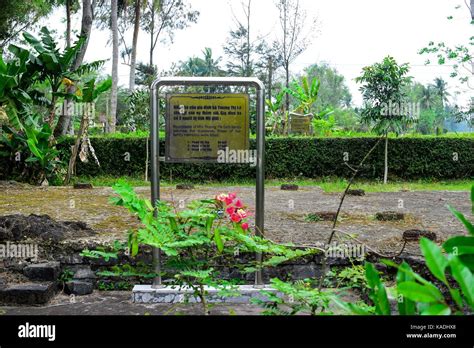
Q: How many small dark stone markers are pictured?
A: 7